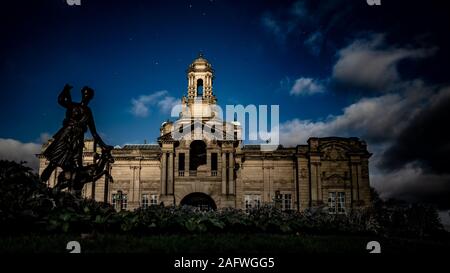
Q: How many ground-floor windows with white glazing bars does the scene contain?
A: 5